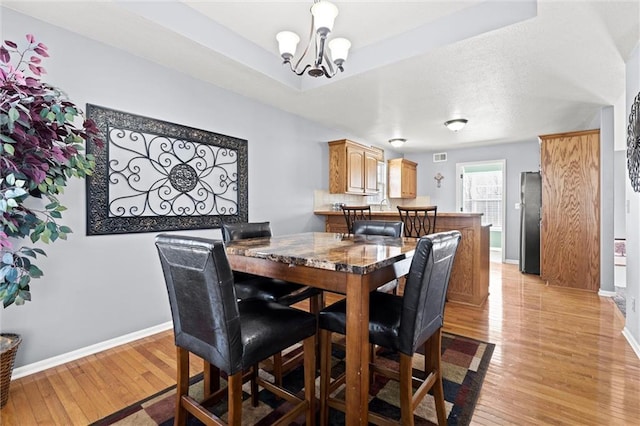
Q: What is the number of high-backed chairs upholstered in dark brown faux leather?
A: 4